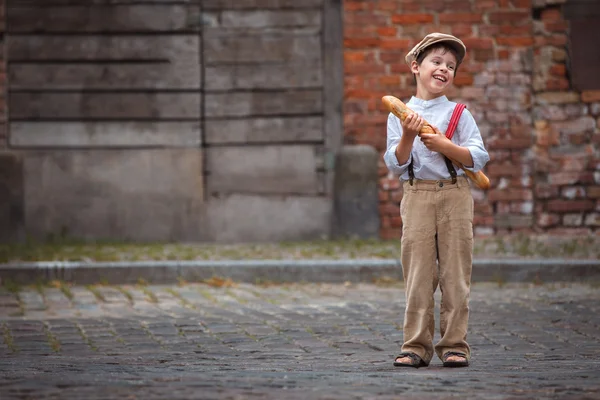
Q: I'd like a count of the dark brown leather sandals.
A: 2